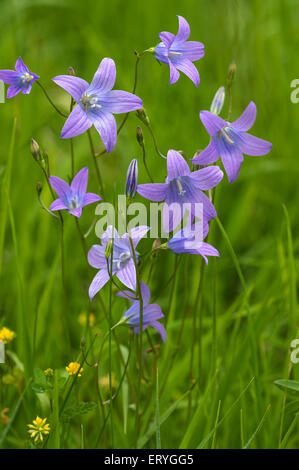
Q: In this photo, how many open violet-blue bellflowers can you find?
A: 9